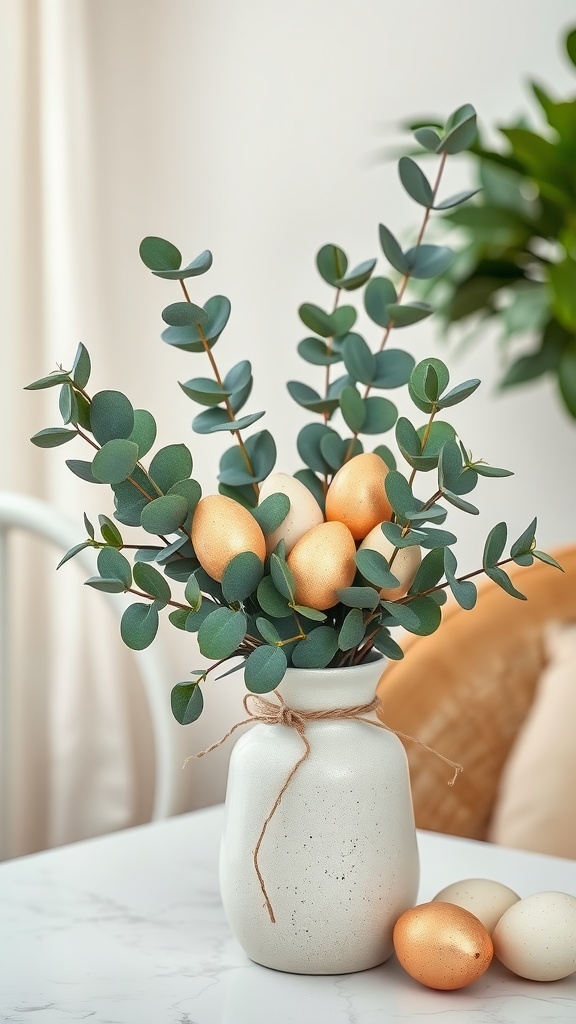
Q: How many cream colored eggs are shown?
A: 4